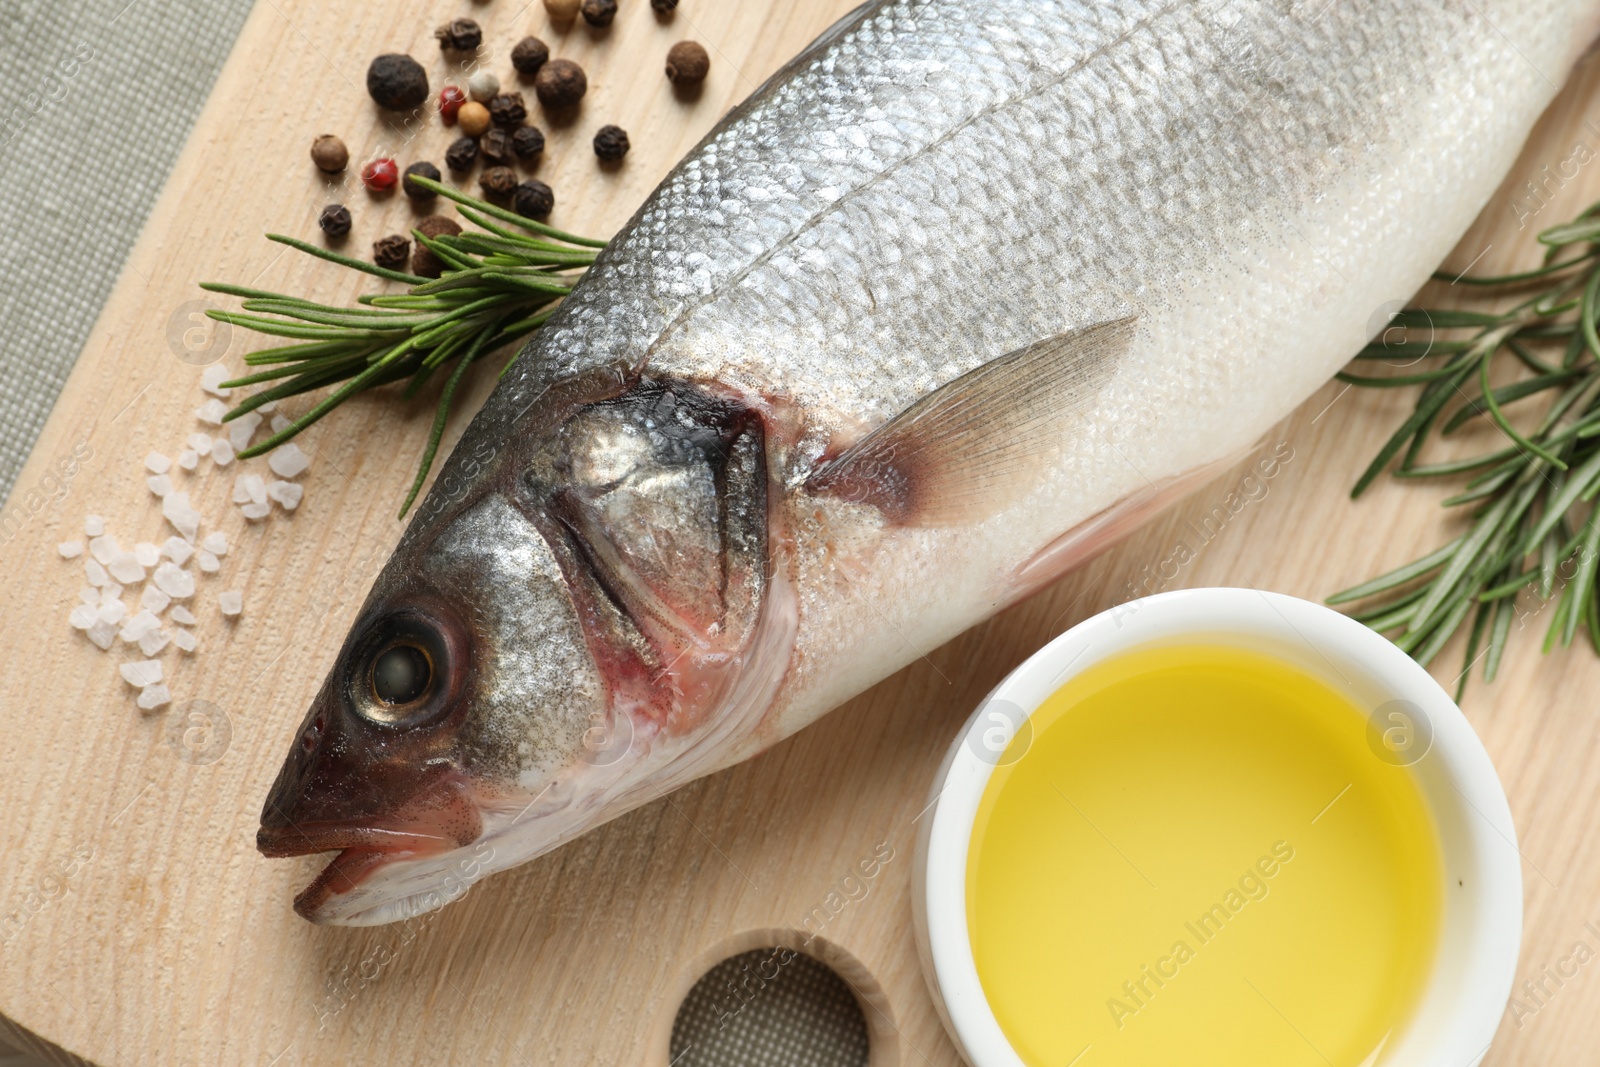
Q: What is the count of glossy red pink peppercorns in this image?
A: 2